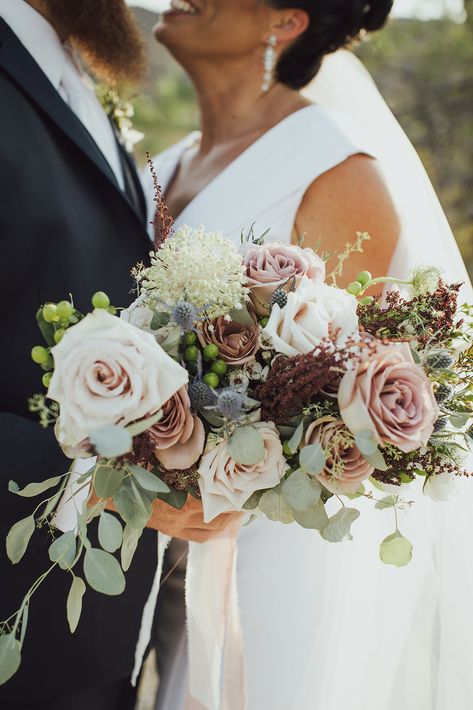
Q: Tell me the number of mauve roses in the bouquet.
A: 5